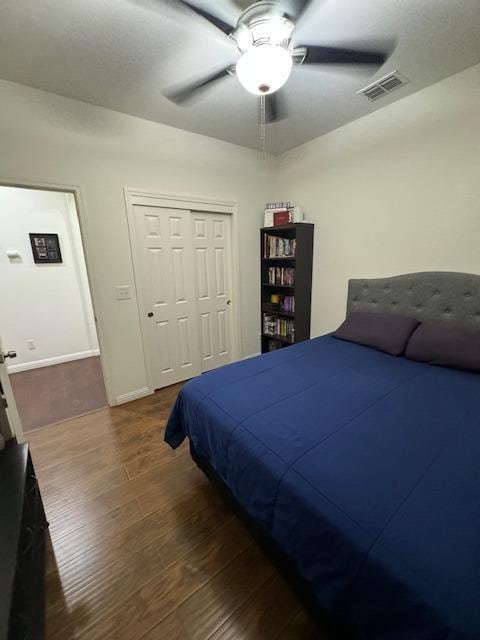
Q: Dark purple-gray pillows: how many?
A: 2